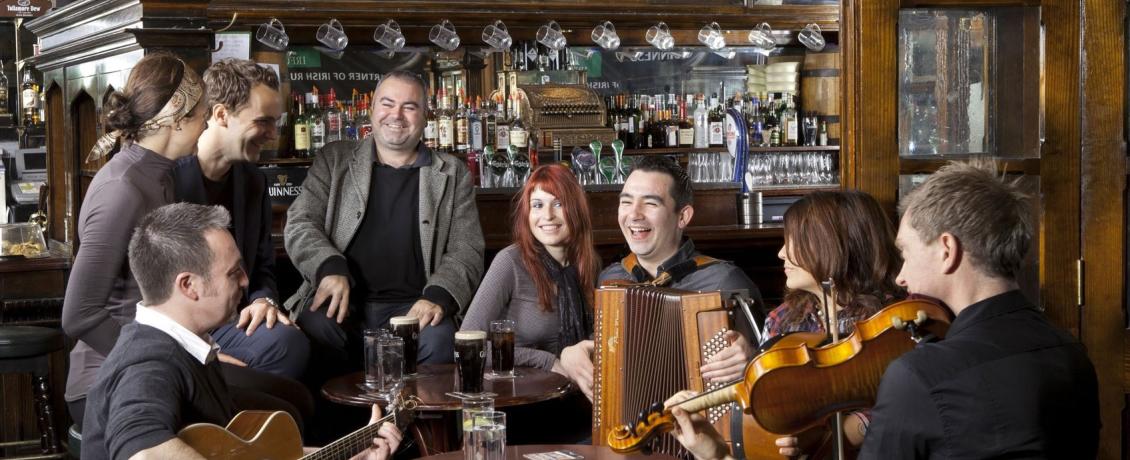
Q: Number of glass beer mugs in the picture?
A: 11